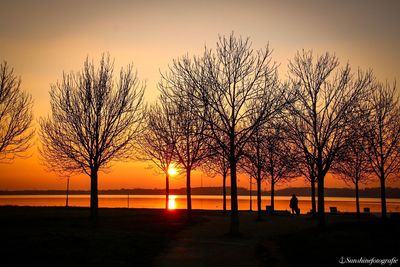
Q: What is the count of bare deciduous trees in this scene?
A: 12